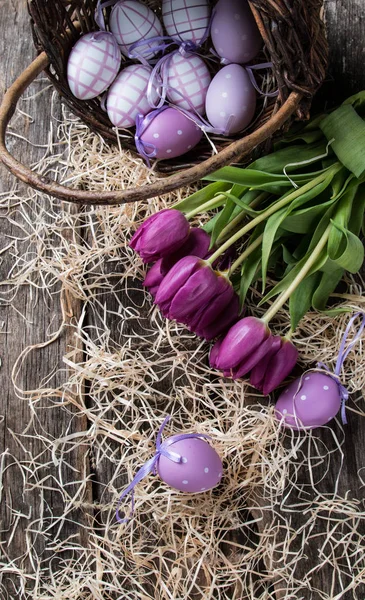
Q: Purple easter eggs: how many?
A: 5